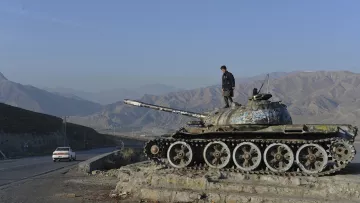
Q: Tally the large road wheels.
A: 5